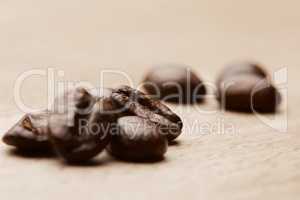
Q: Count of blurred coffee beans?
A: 3